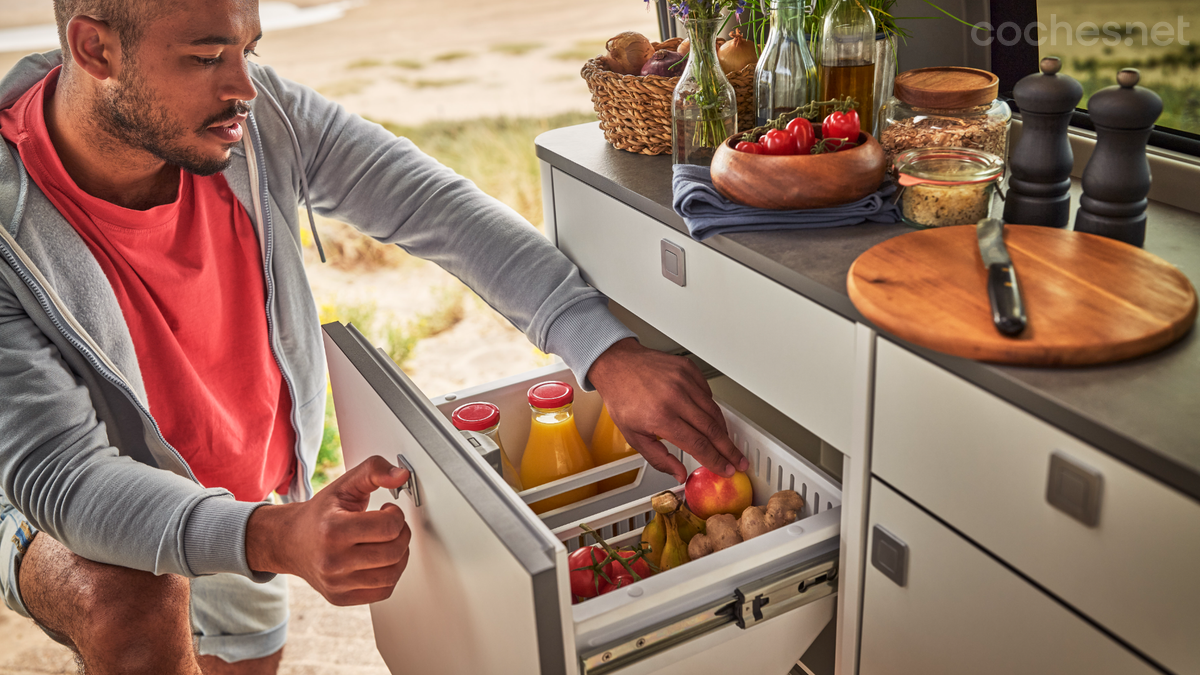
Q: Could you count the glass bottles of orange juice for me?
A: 3